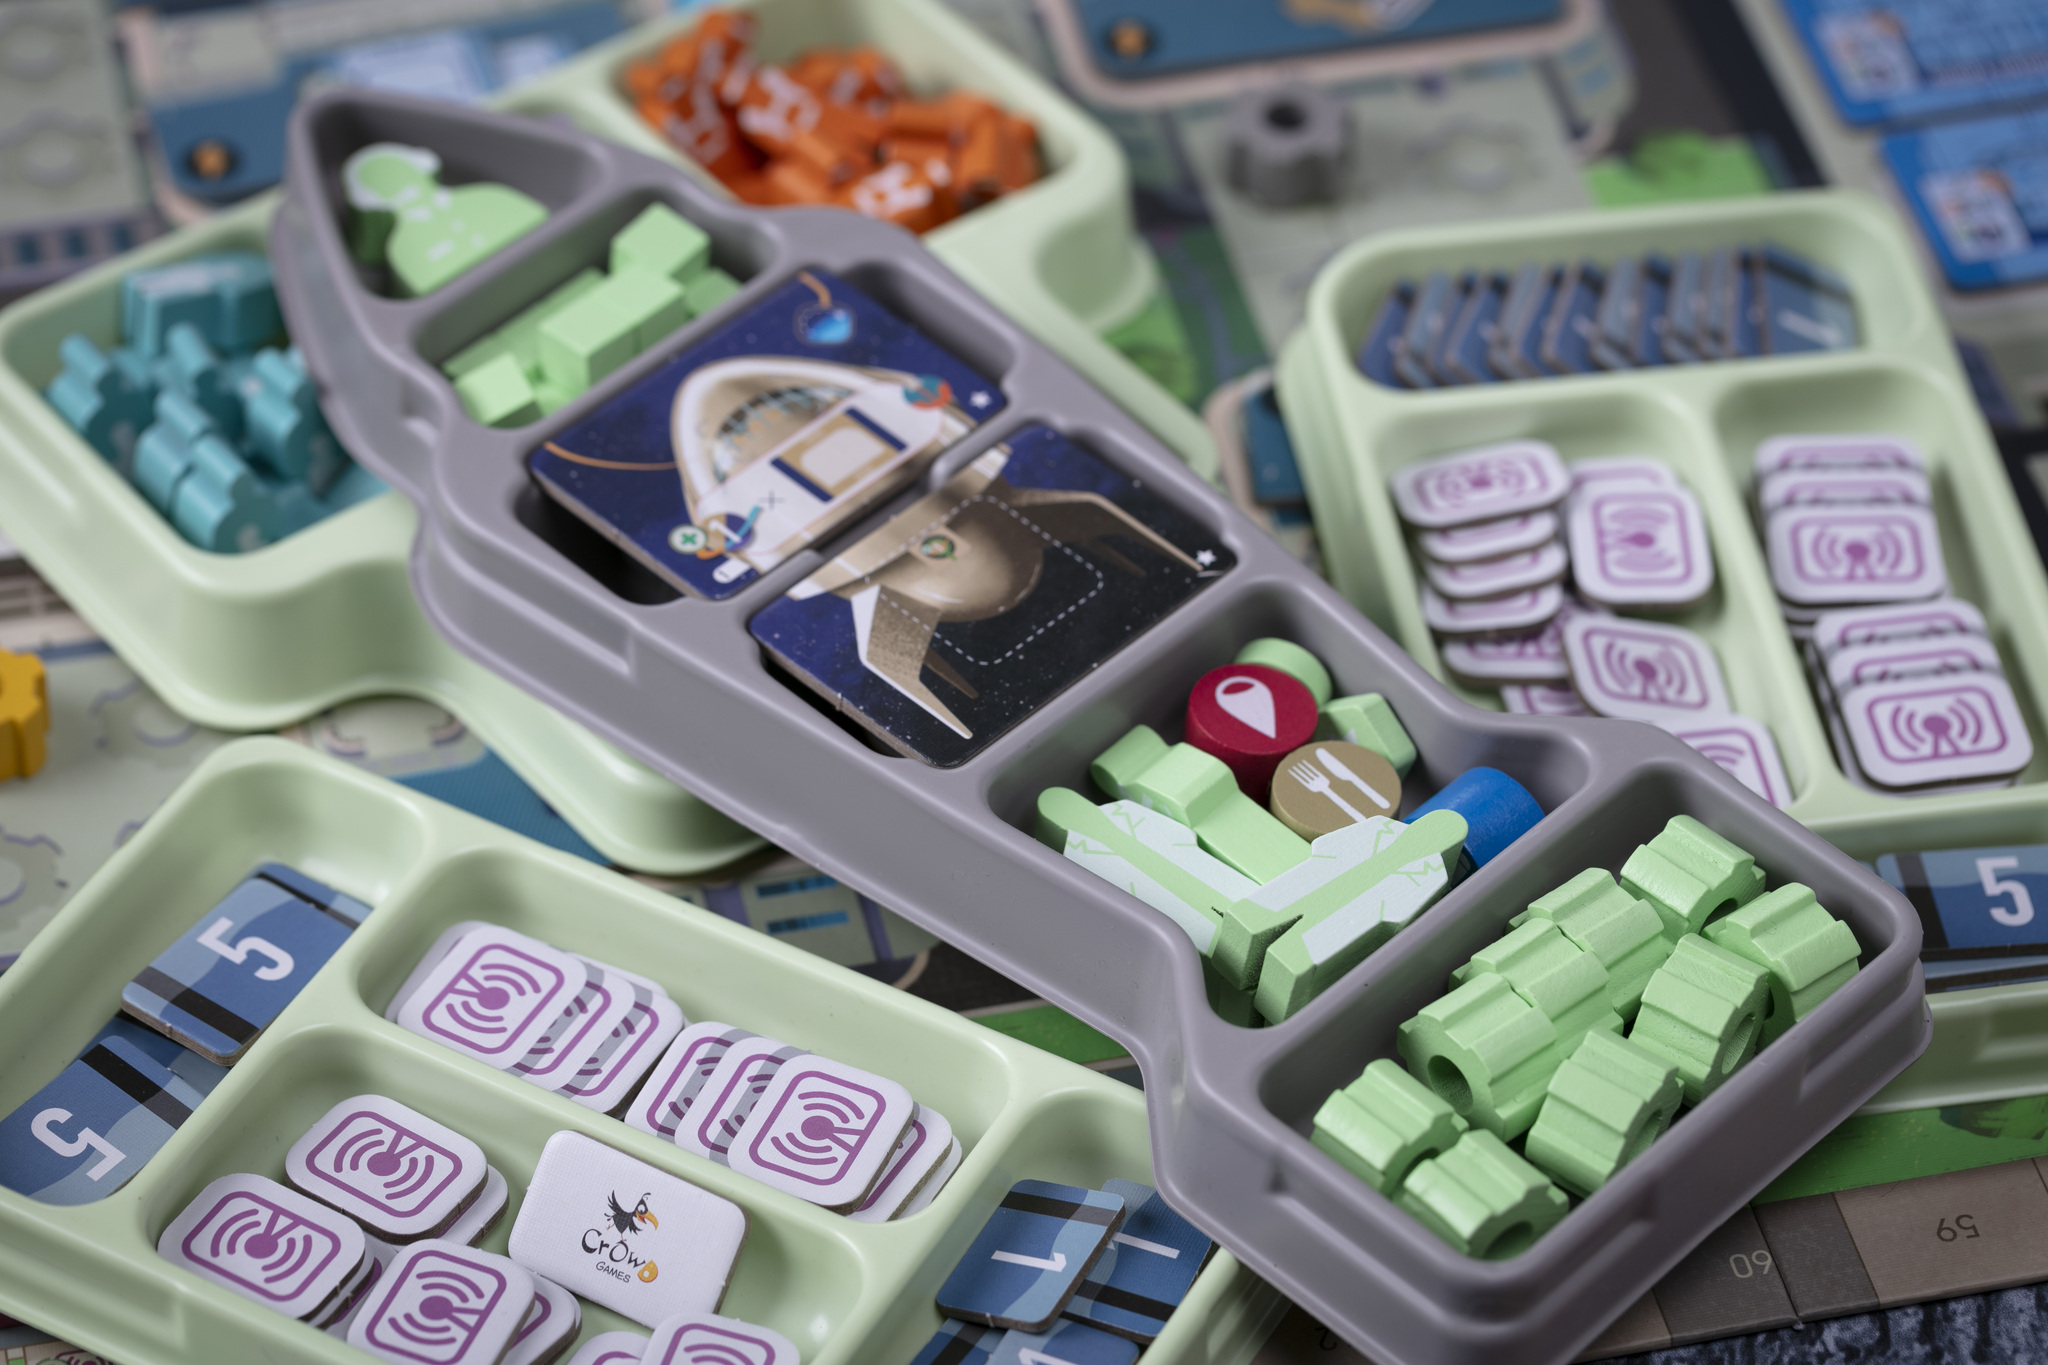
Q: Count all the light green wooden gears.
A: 9